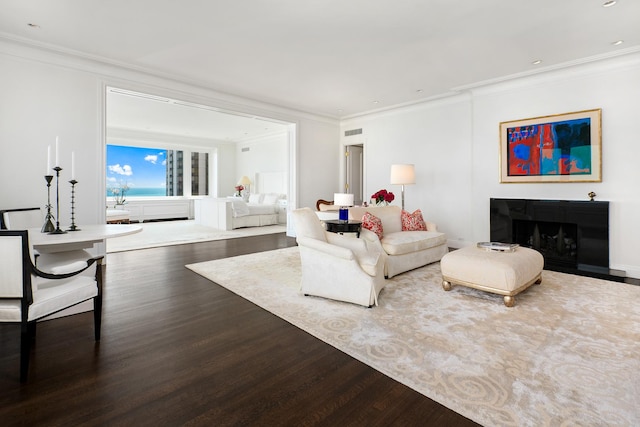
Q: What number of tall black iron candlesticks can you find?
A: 3